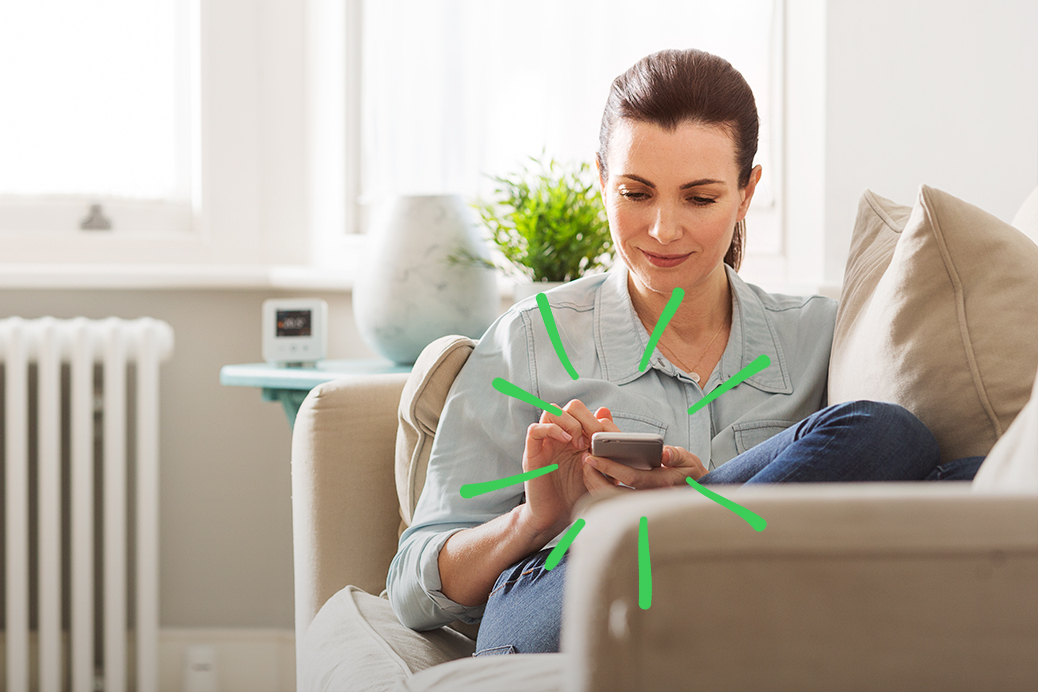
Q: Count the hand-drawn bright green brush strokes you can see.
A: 8